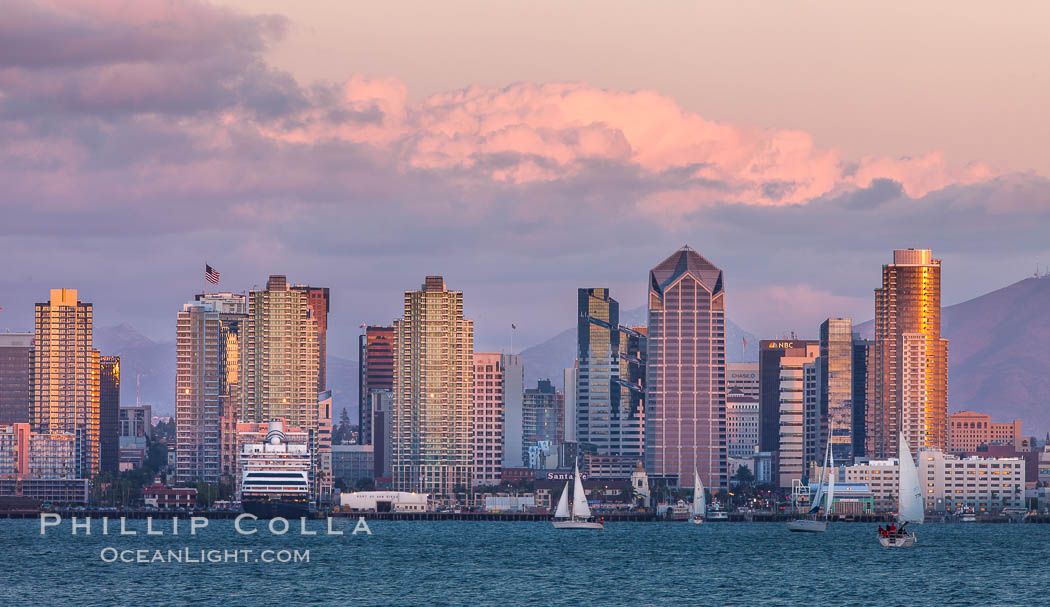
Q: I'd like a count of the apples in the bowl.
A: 0